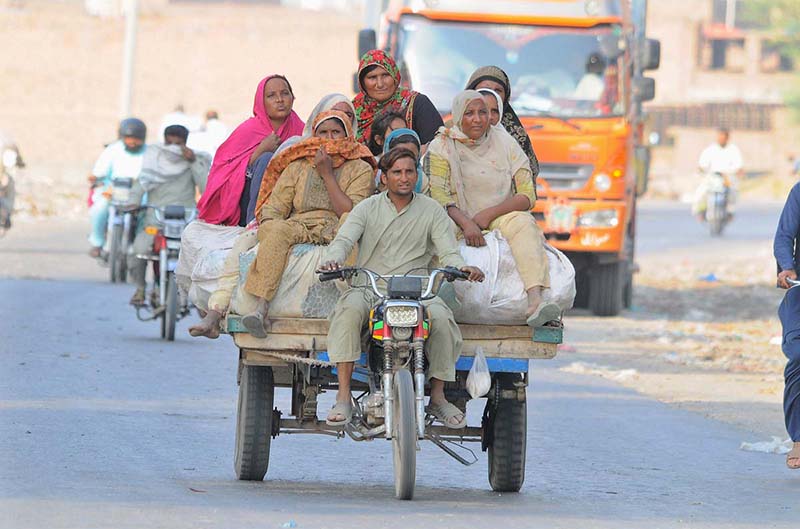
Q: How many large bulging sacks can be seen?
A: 3